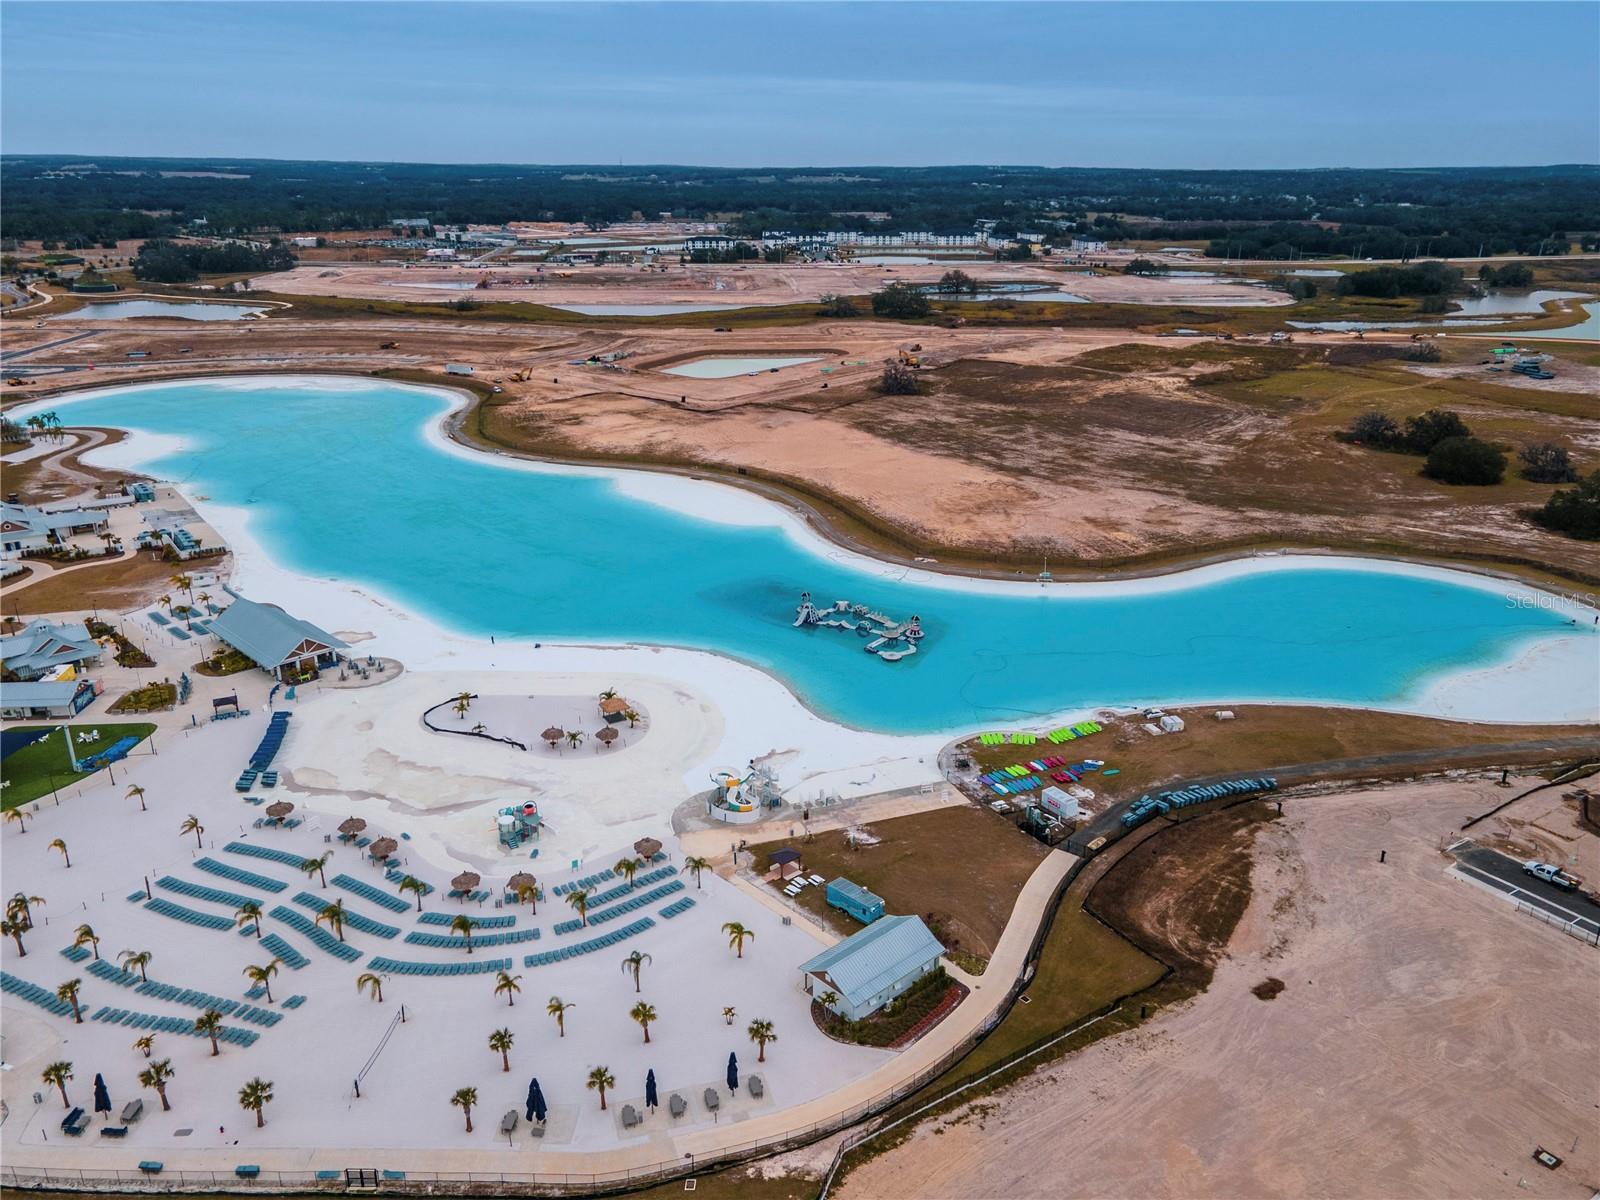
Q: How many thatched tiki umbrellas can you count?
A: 8